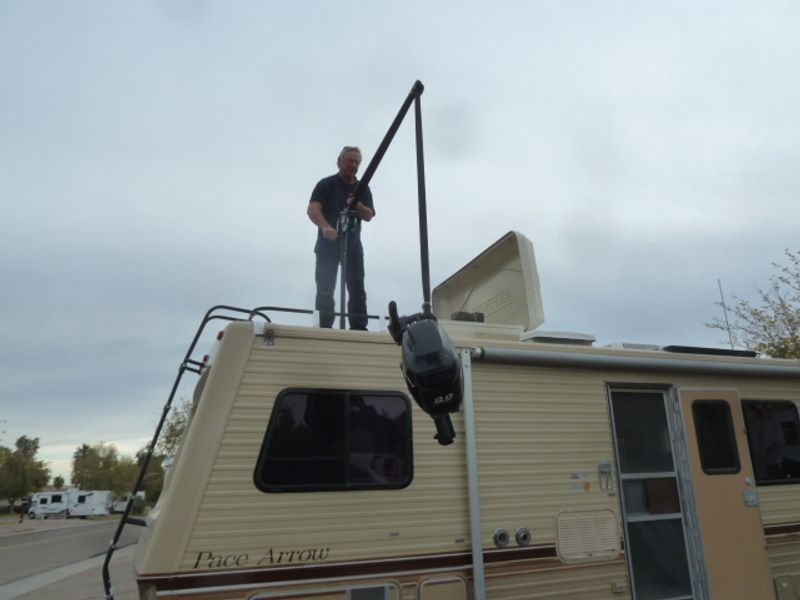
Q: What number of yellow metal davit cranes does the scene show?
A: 0